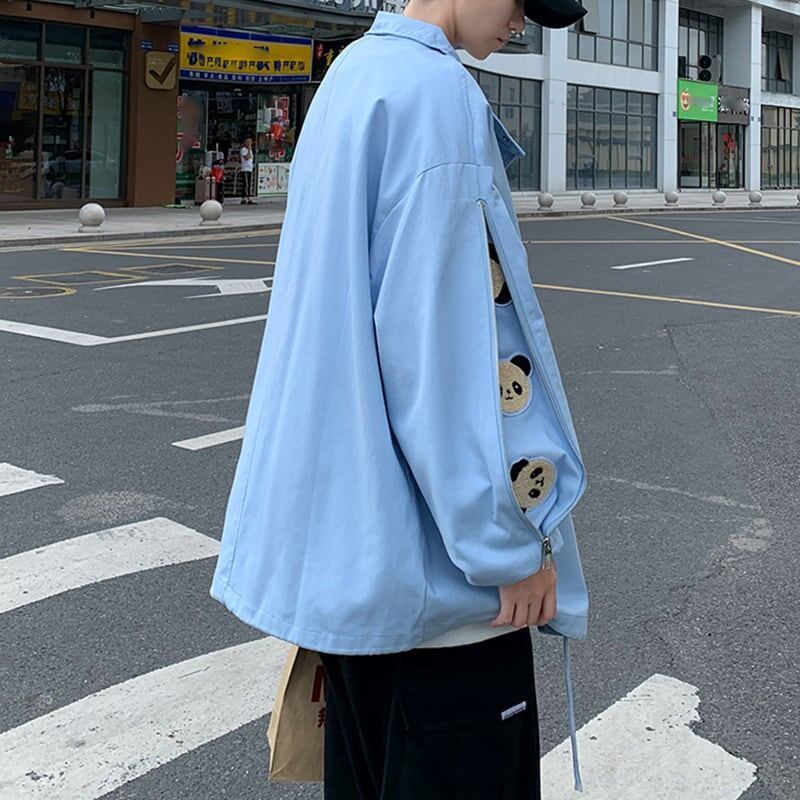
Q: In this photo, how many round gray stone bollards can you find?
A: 8